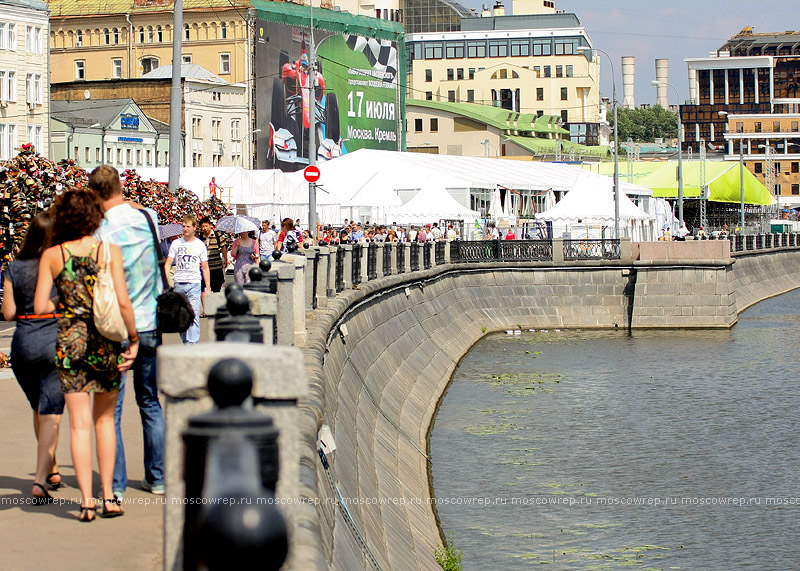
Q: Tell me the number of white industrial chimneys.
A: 2